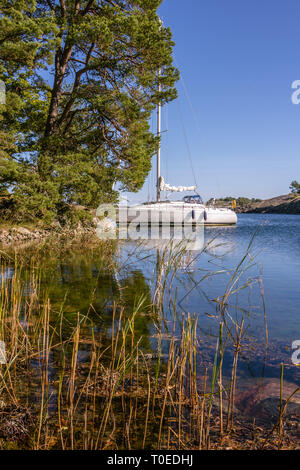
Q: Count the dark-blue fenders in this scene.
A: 2